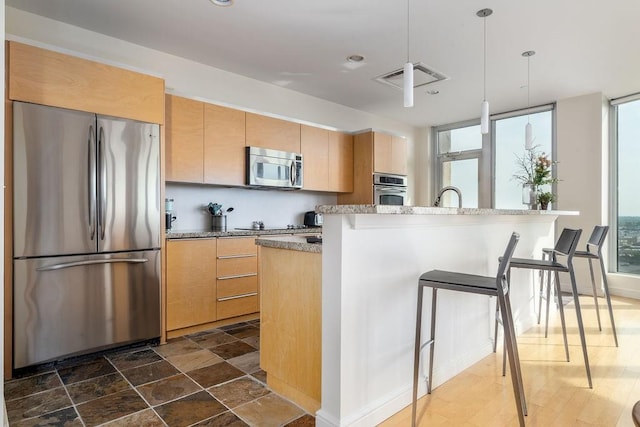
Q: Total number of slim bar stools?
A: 3